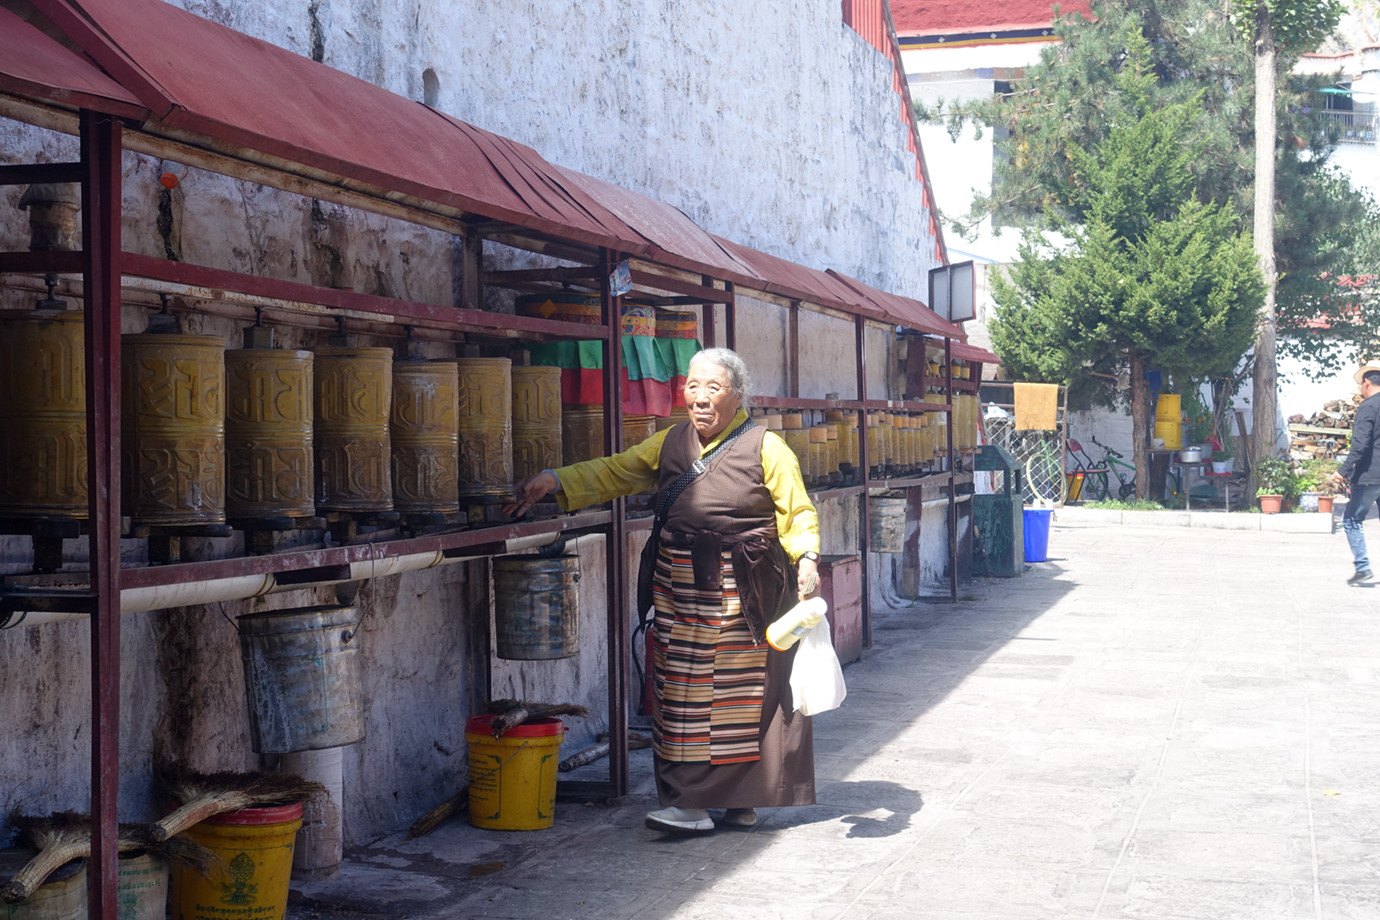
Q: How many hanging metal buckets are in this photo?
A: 3